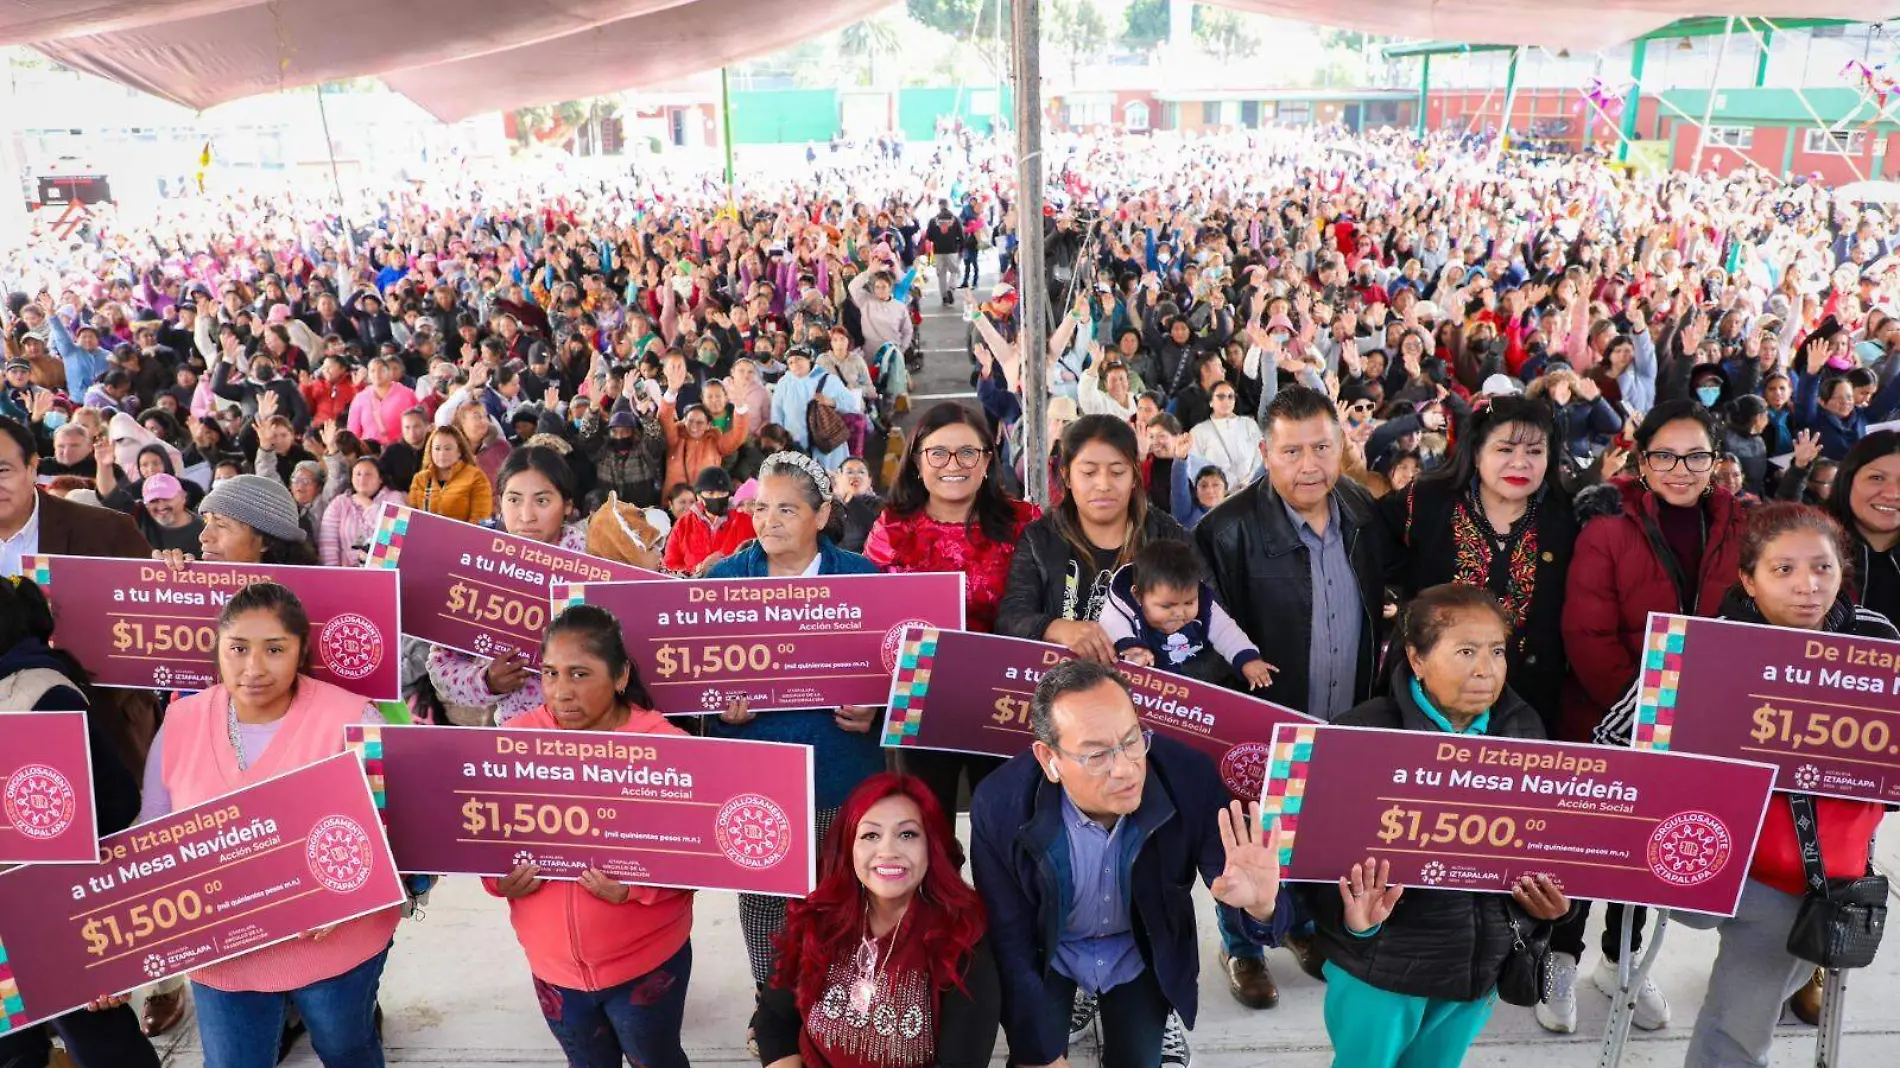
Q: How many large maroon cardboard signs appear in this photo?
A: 9